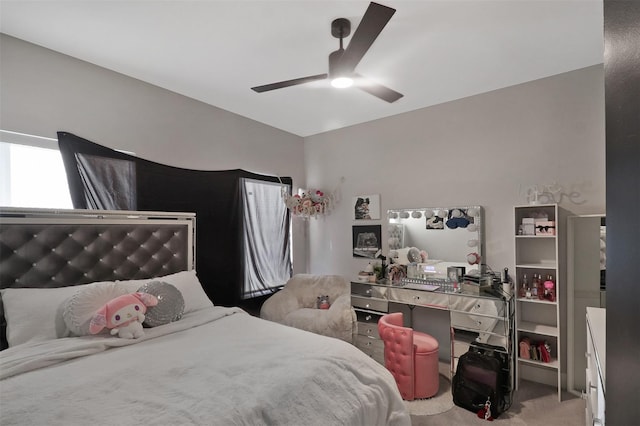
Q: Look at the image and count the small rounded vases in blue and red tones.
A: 0